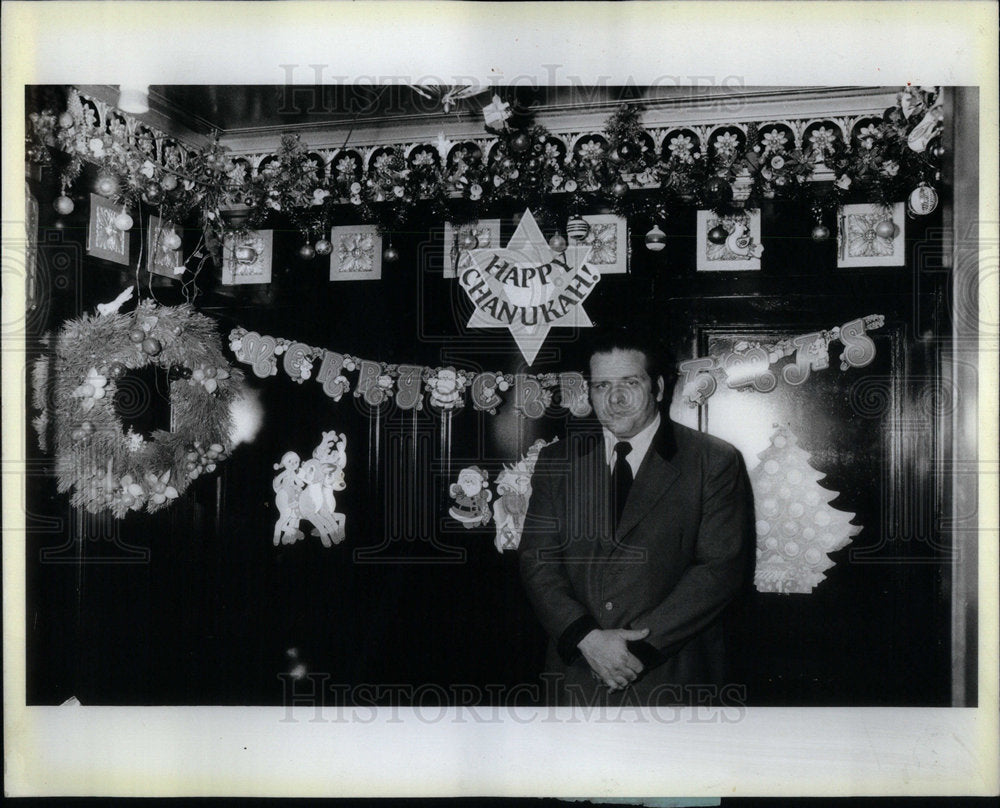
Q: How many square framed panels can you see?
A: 8